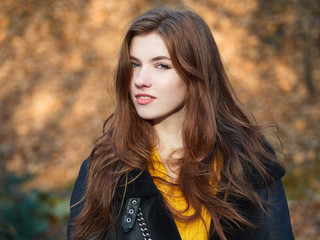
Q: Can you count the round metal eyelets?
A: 3